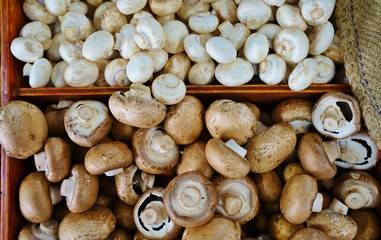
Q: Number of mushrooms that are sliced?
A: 0